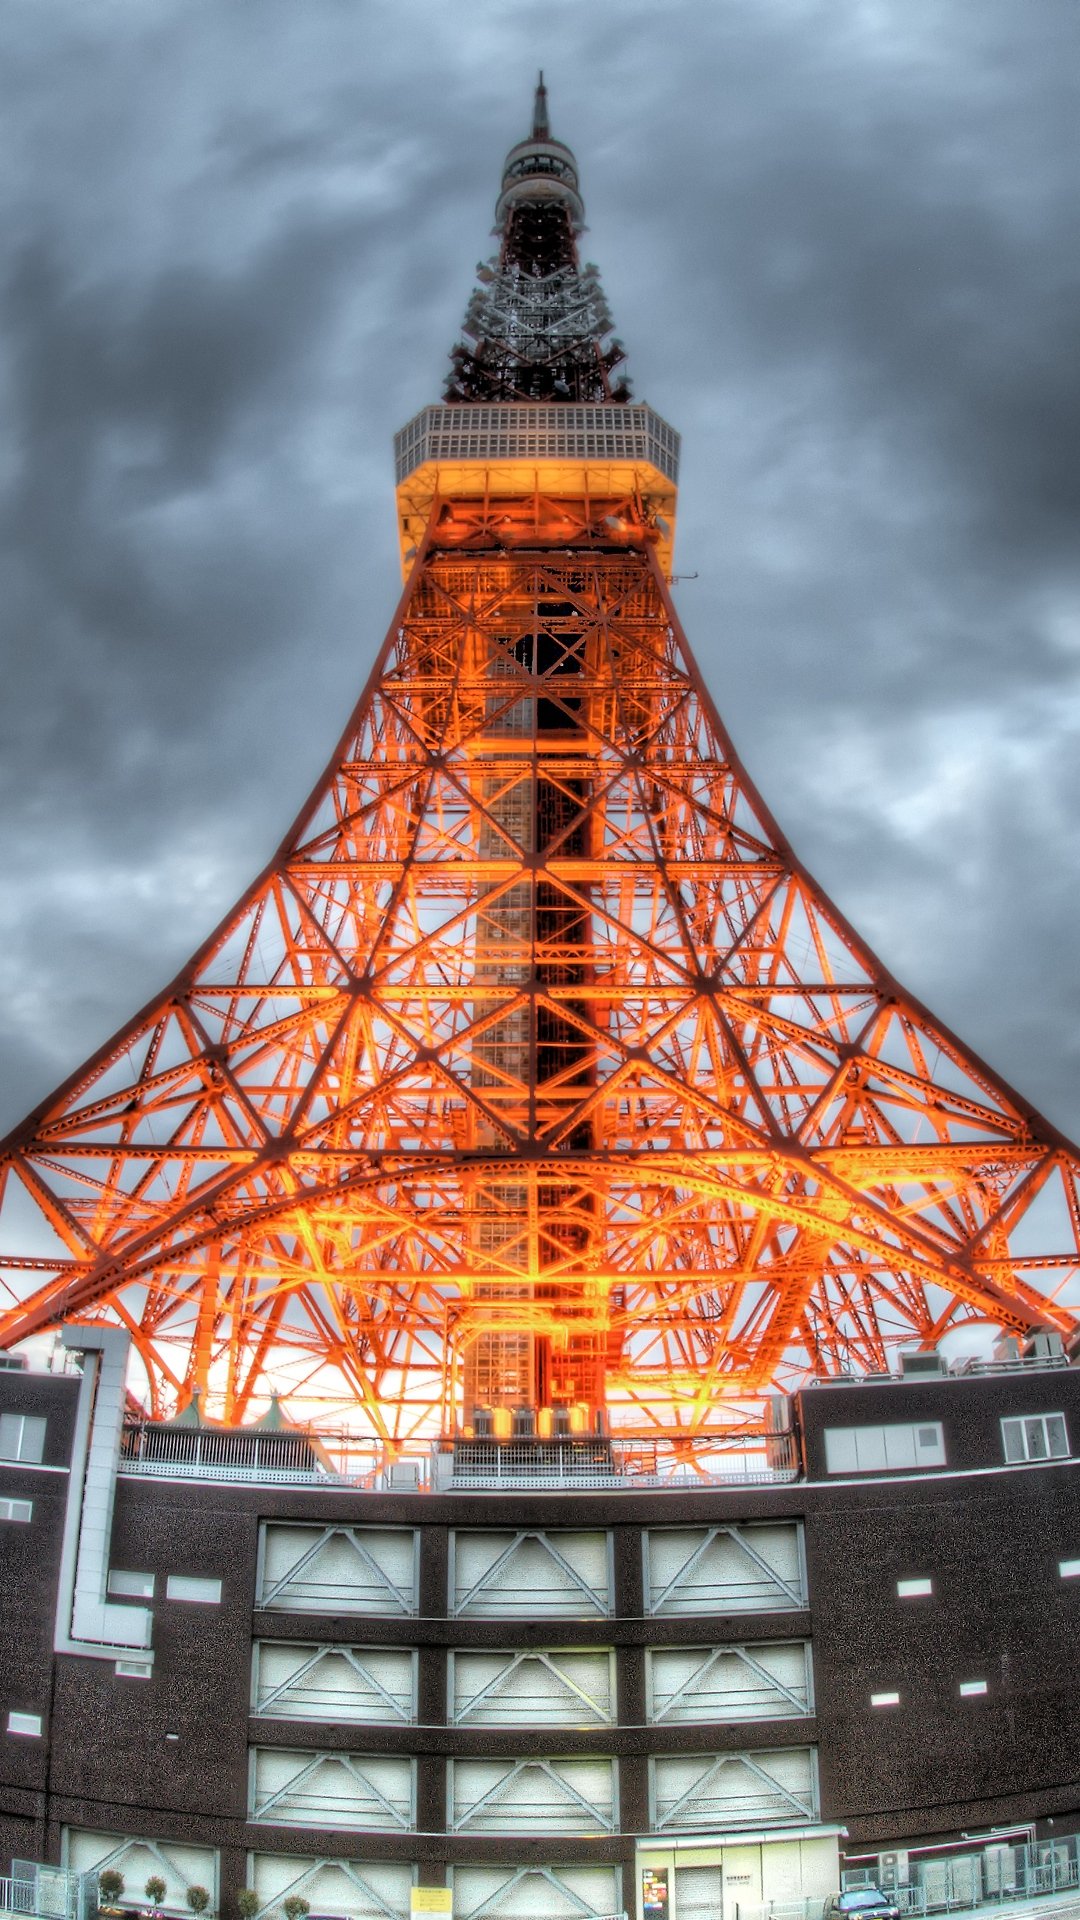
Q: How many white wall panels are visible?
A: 12